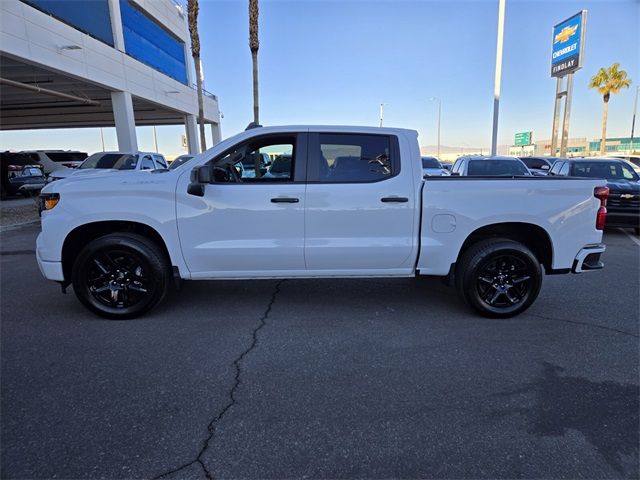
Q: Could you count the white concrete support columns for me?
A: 3